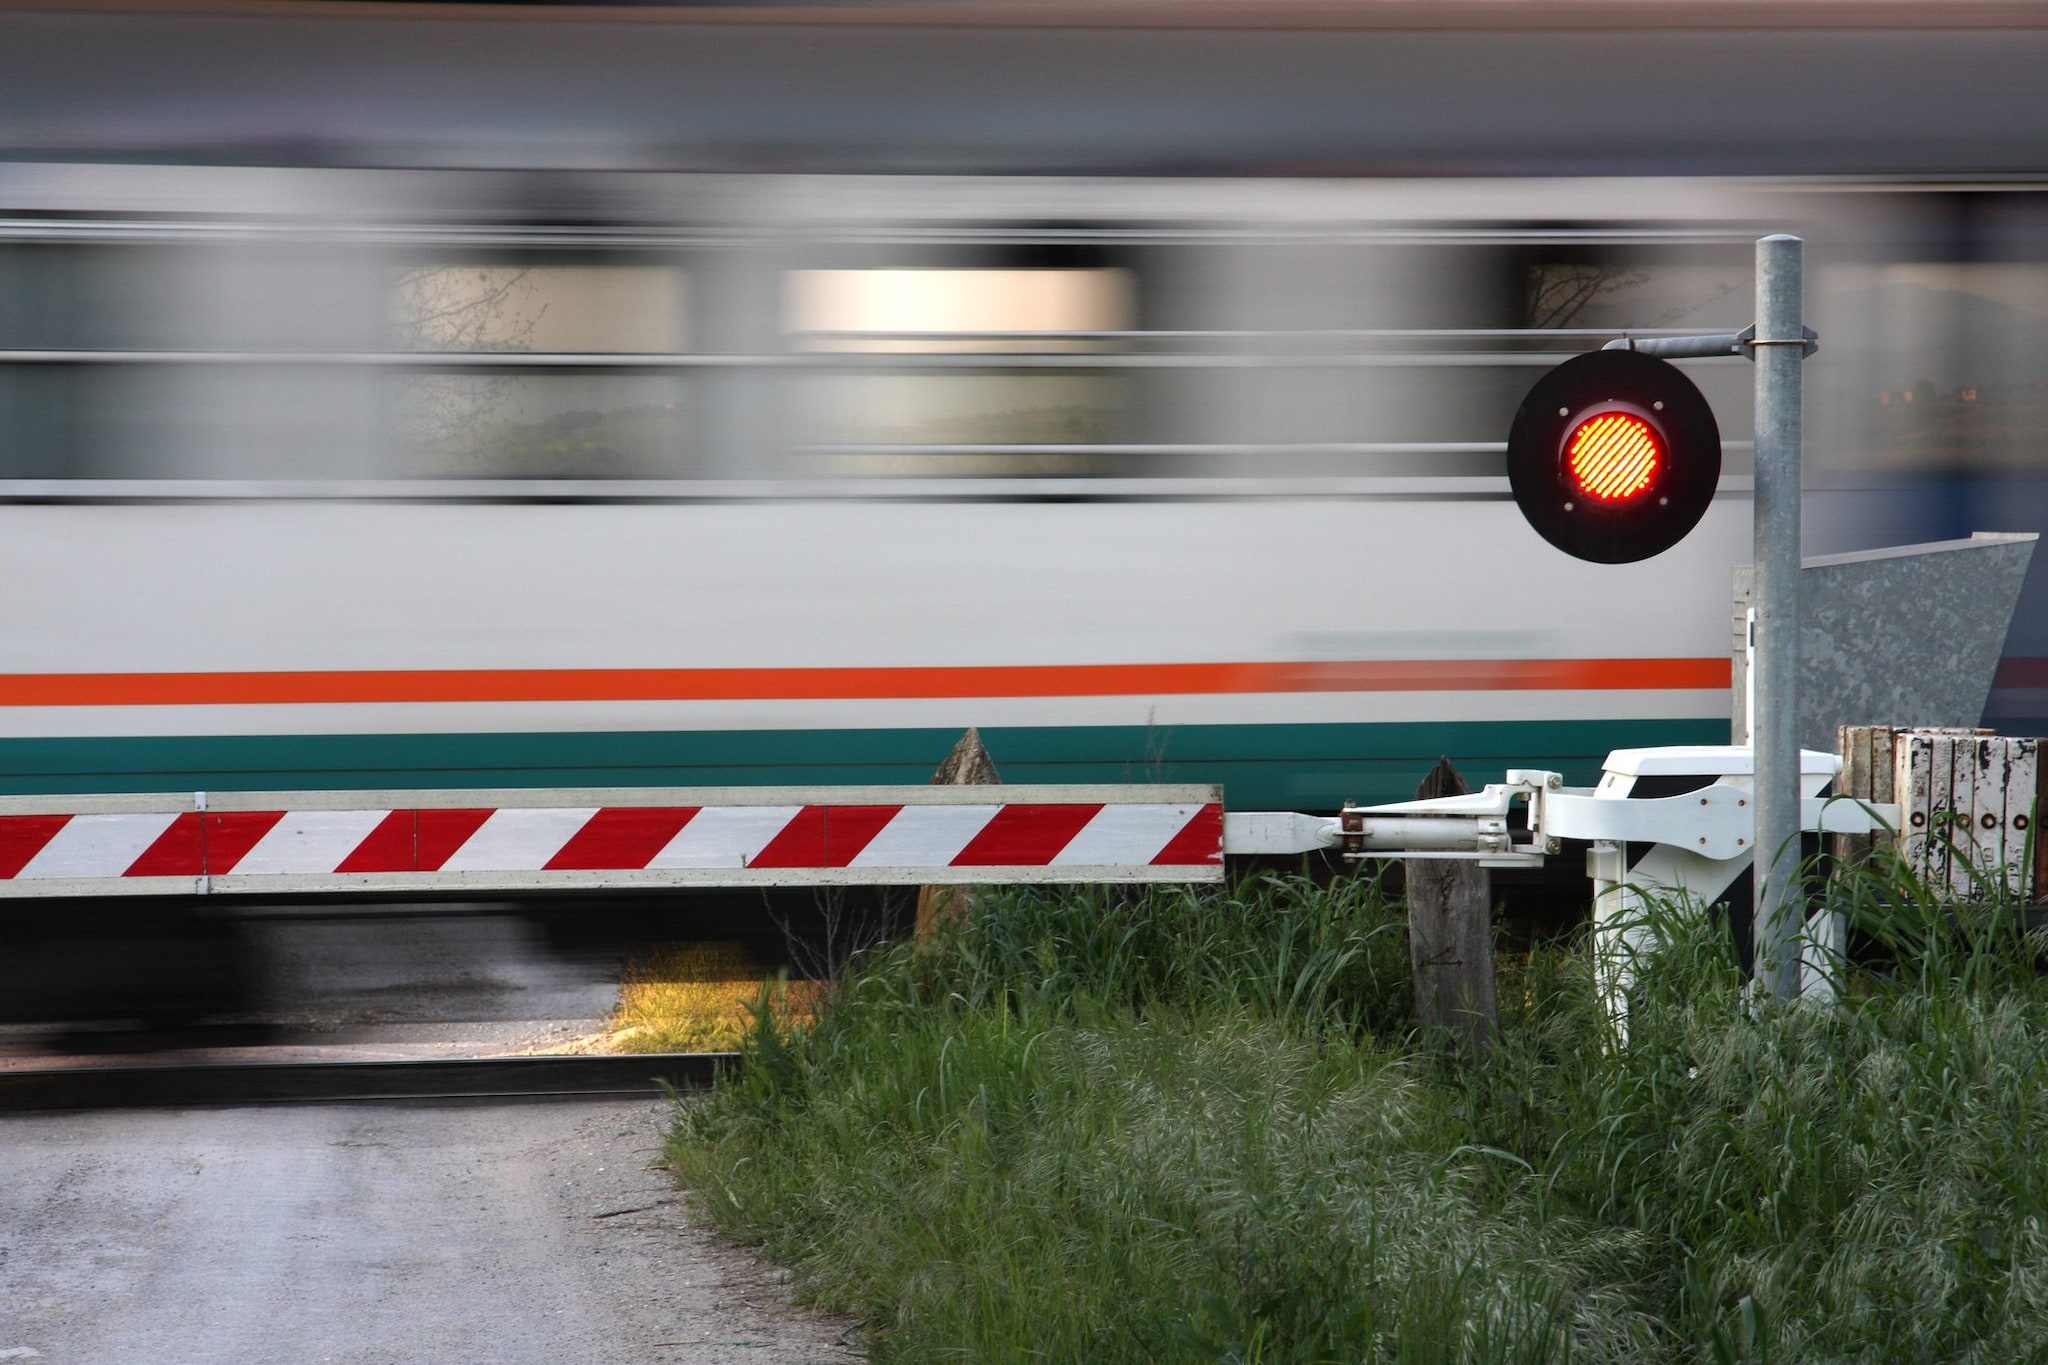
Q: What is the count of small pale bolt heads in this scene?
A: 4